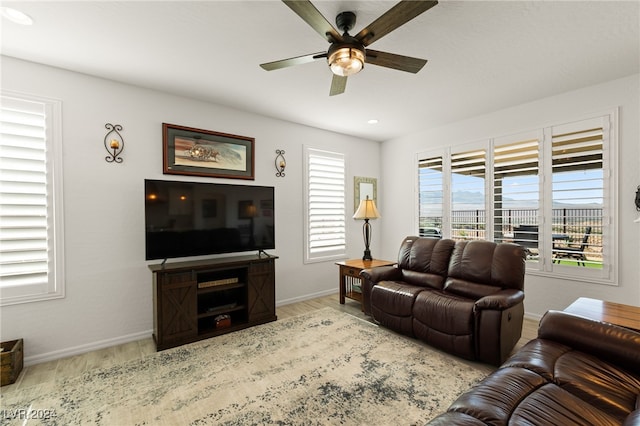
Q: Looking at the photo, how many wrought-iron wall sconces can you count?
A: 2